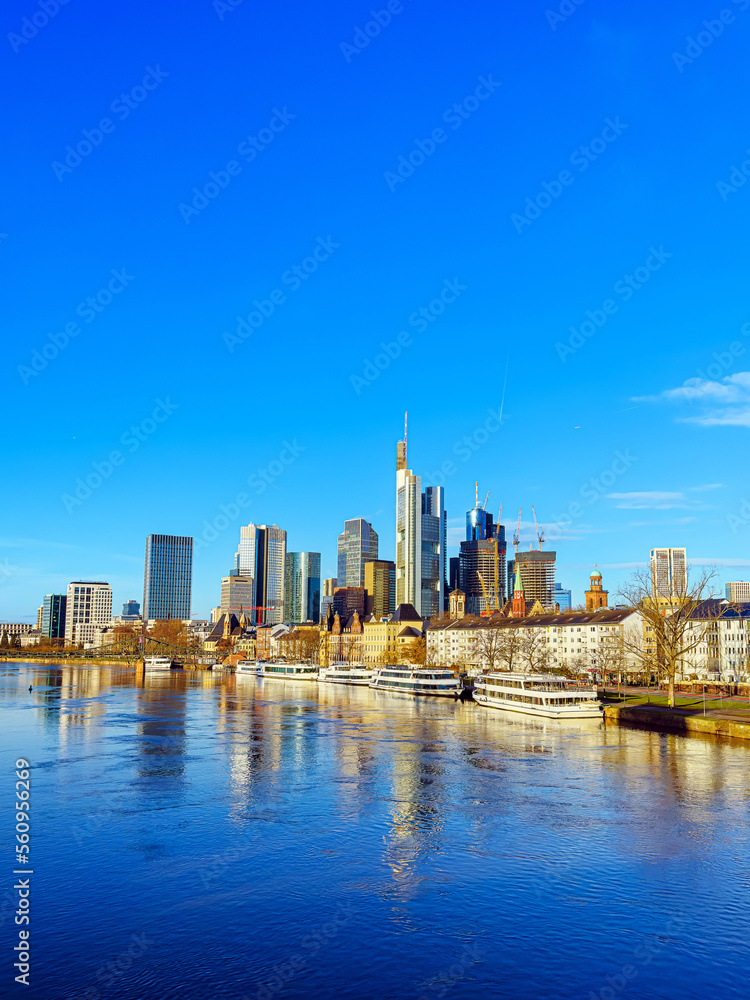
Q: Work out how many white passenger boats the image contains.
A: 6